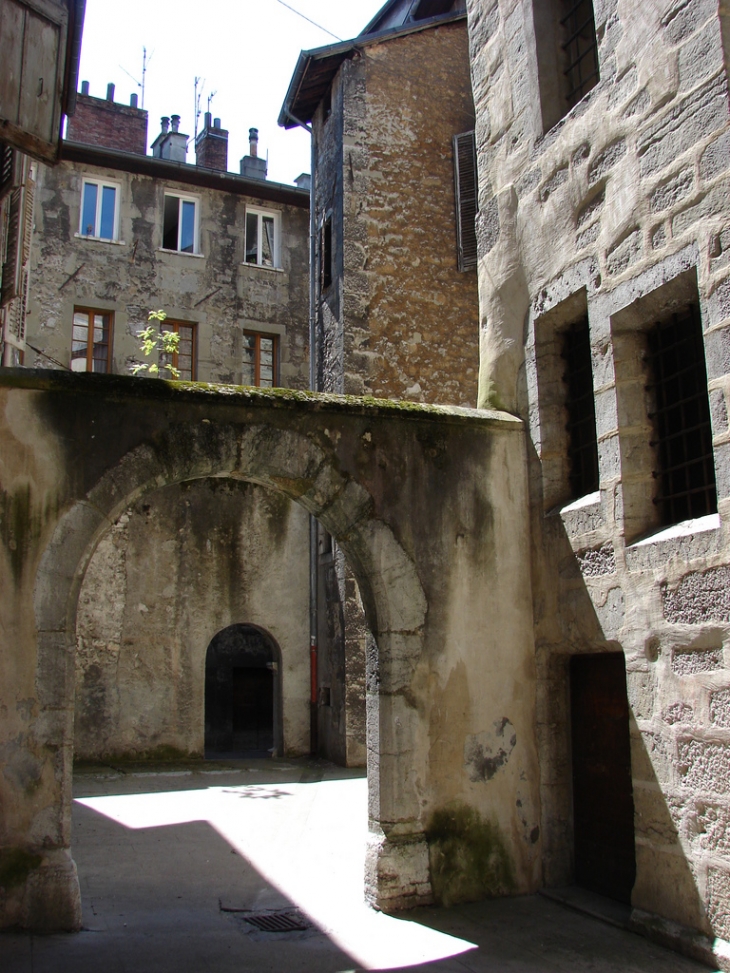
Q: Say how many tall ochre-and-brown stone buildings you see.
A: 1